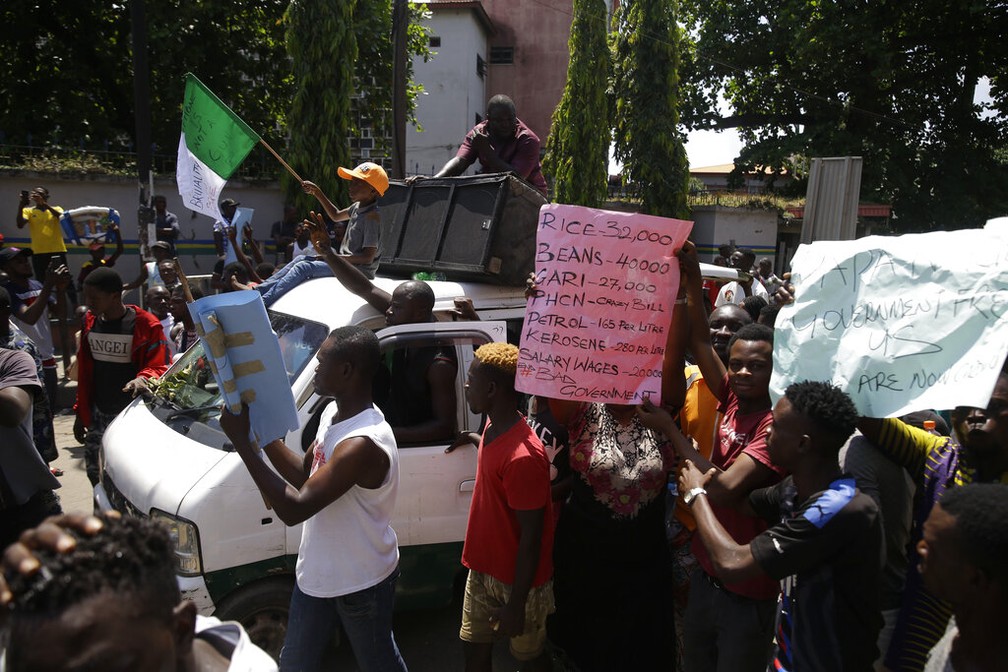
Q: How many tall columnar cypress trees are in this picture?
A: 3